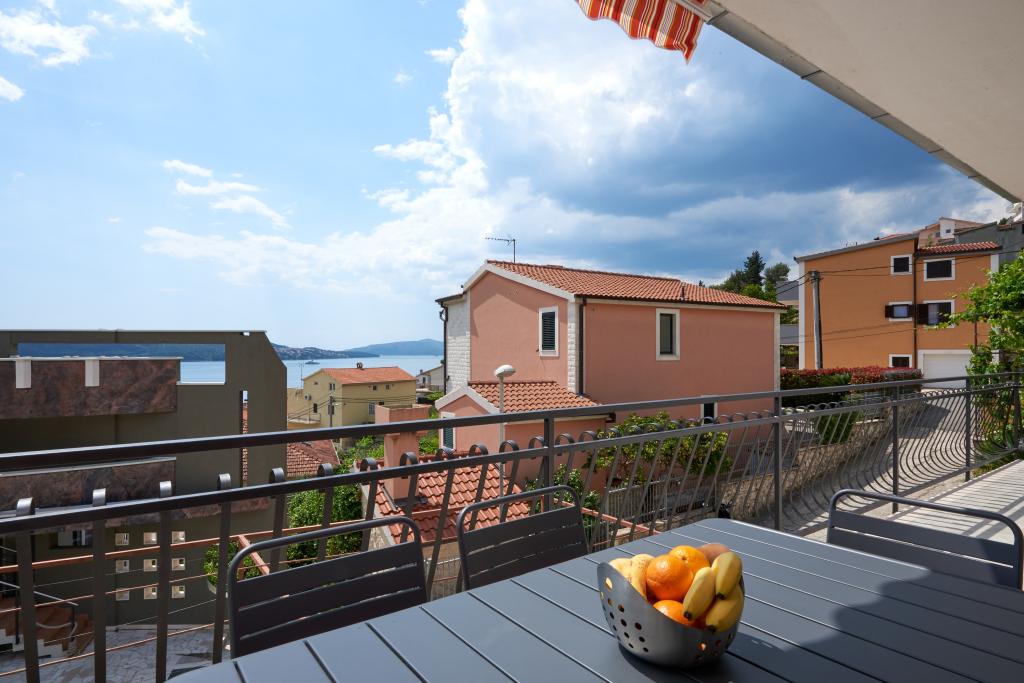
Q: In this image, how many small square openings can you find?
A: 9